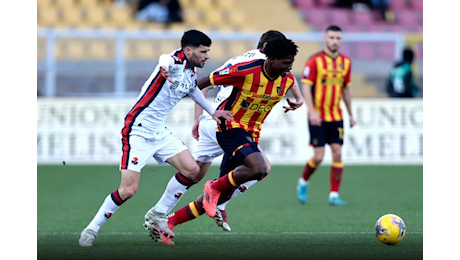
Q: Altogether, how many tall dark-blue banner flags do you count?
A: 0